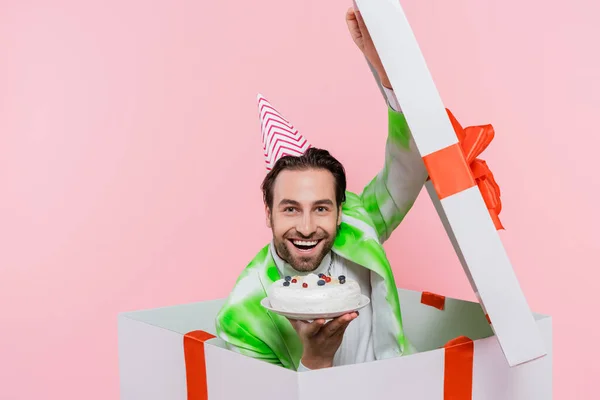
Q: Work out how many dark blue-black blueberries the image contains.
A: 6